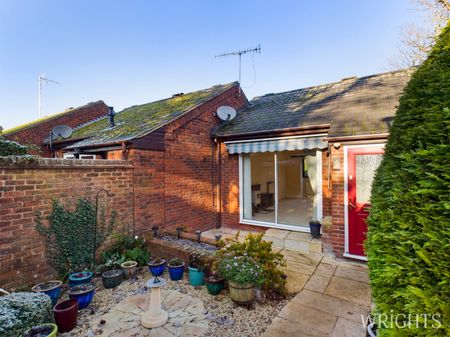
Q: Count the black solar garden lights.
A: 4